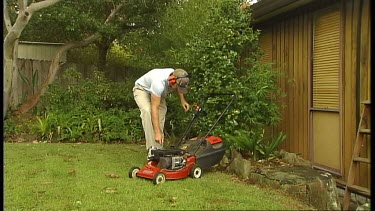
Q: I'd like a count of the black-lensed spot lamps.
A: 0